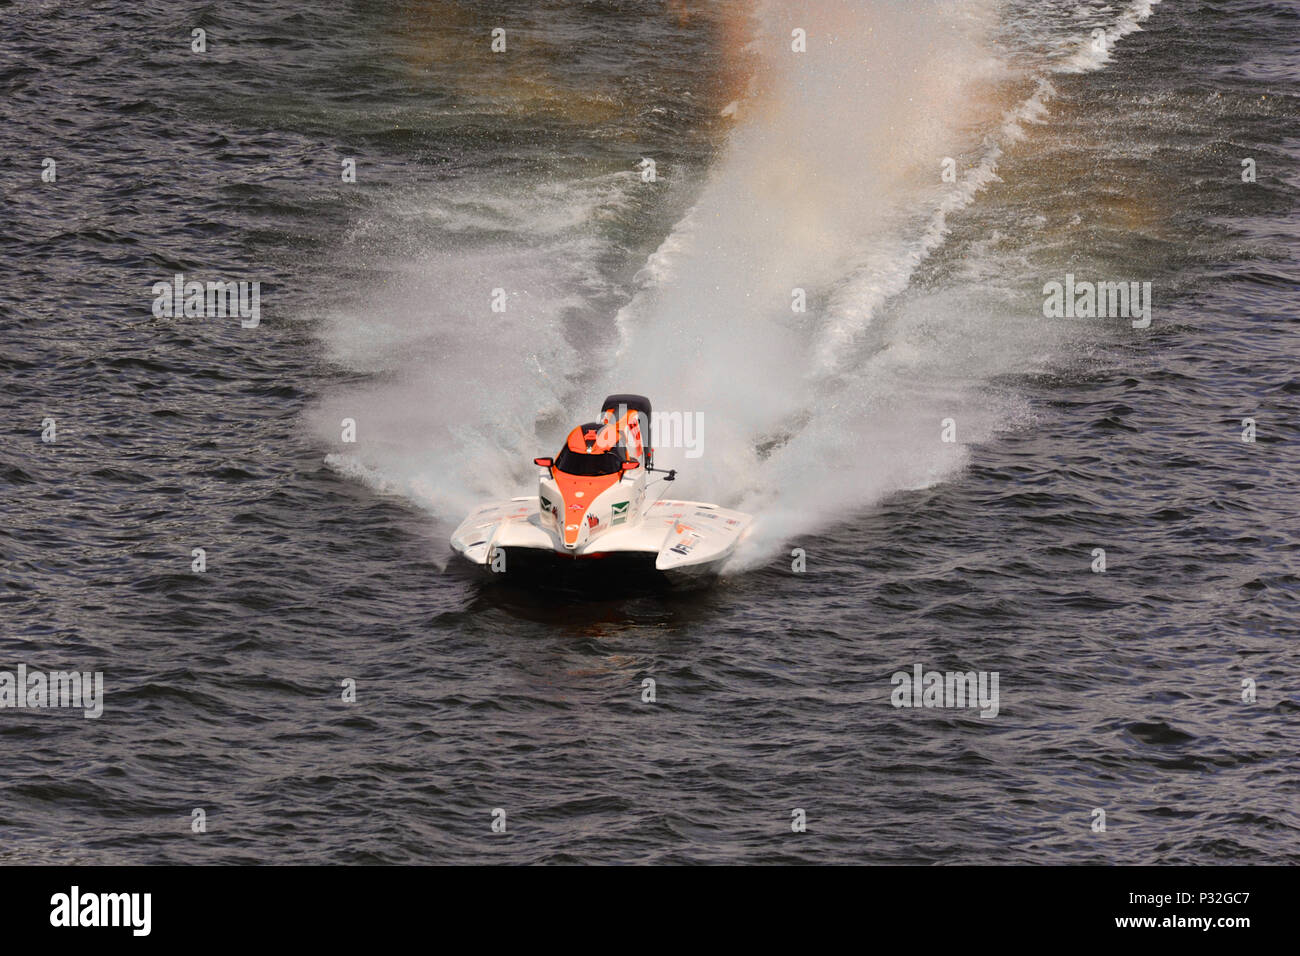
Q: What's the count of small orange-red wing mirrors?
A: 2